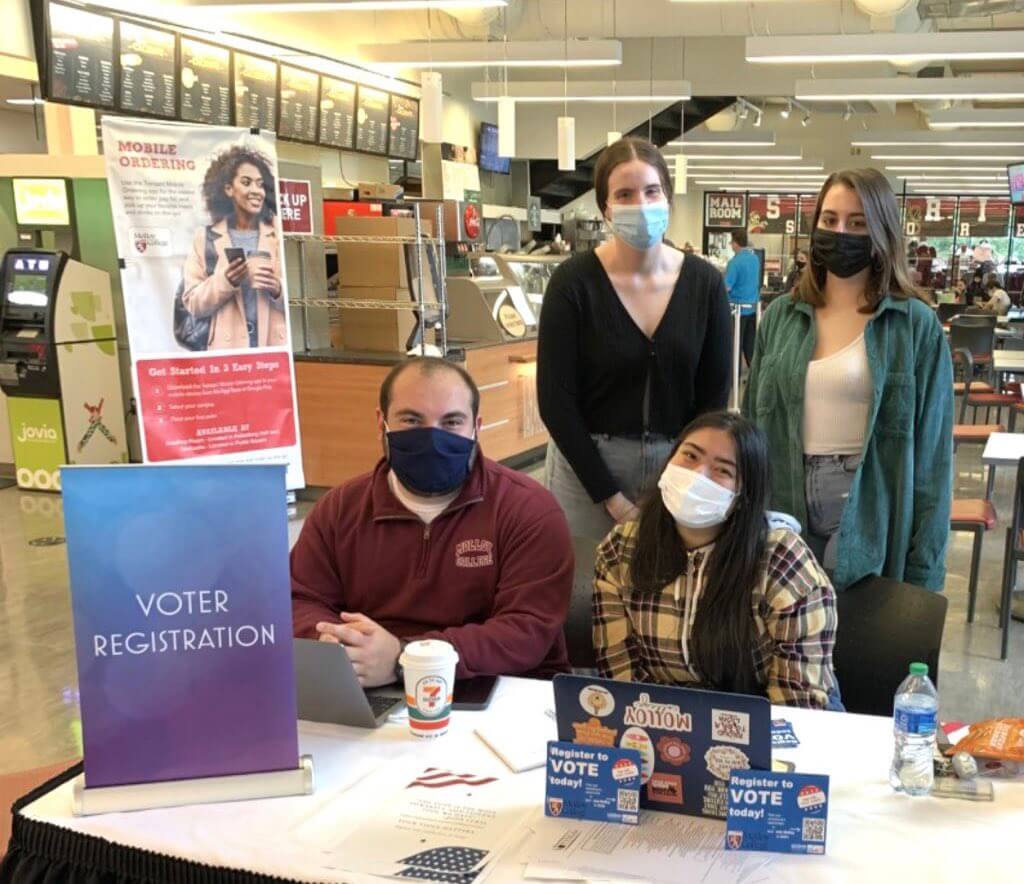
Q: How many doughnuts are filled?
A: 0